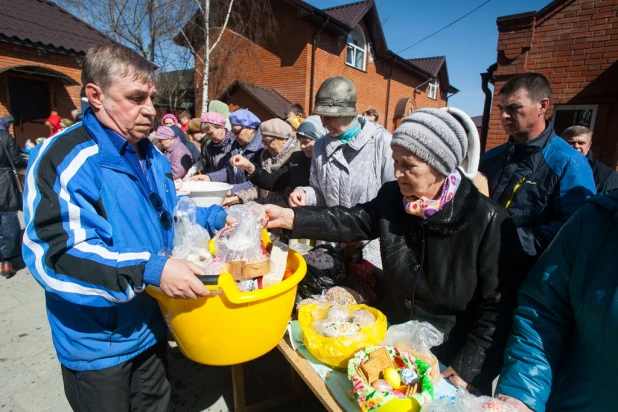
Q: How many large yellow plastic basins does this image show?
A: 1